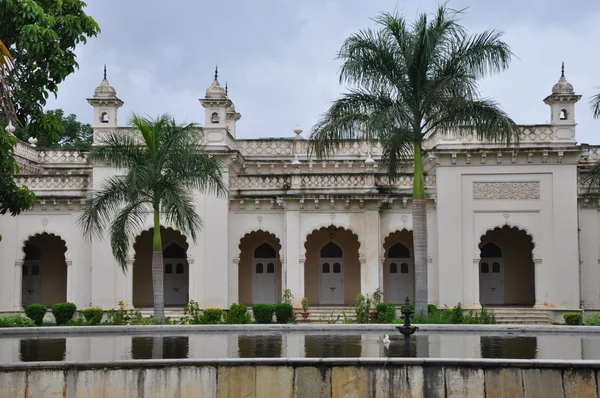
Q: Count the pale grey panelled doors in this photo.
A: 6